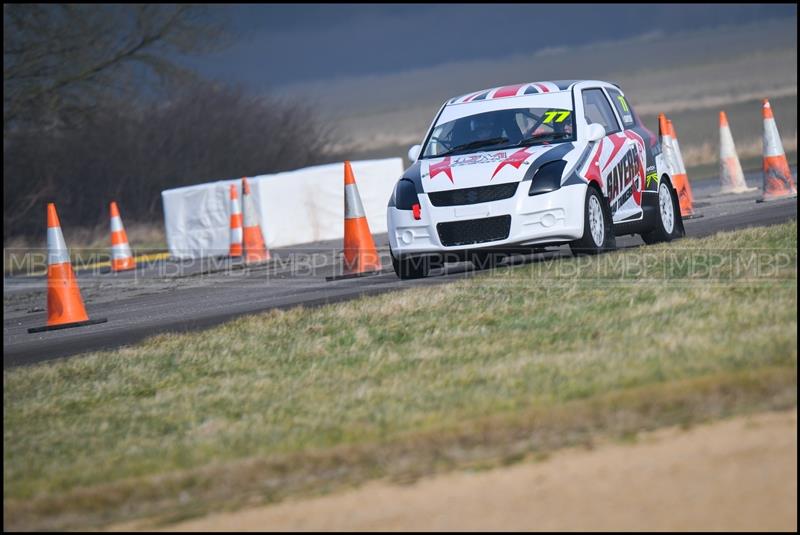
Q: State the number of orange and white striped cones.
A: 9